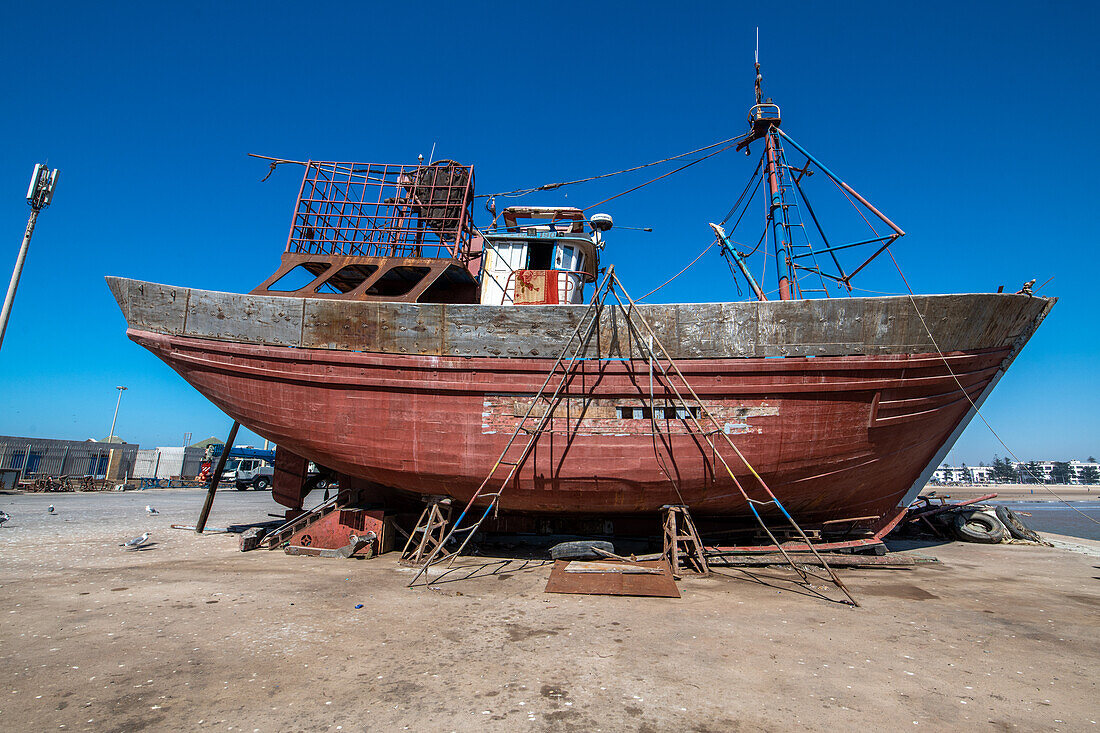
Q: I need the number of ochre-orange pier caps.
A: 0